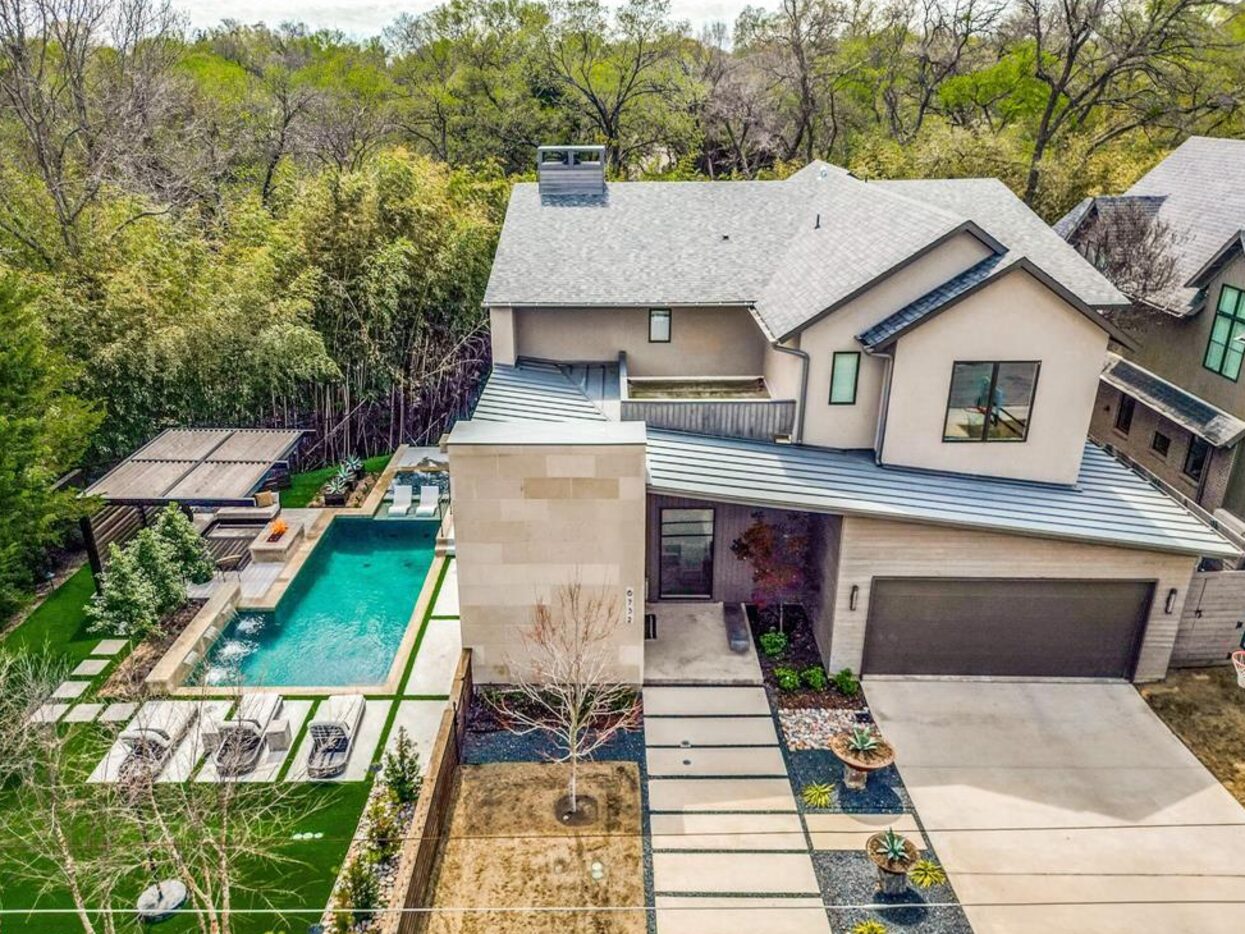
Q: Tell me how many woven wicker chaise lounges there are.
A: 3